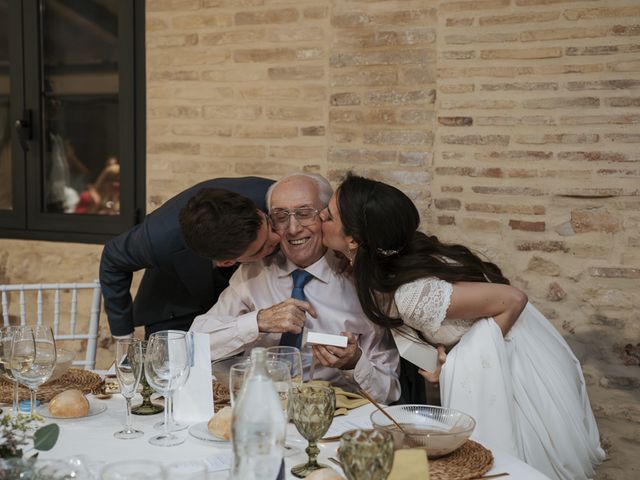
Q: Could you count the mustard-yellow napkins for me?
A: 2